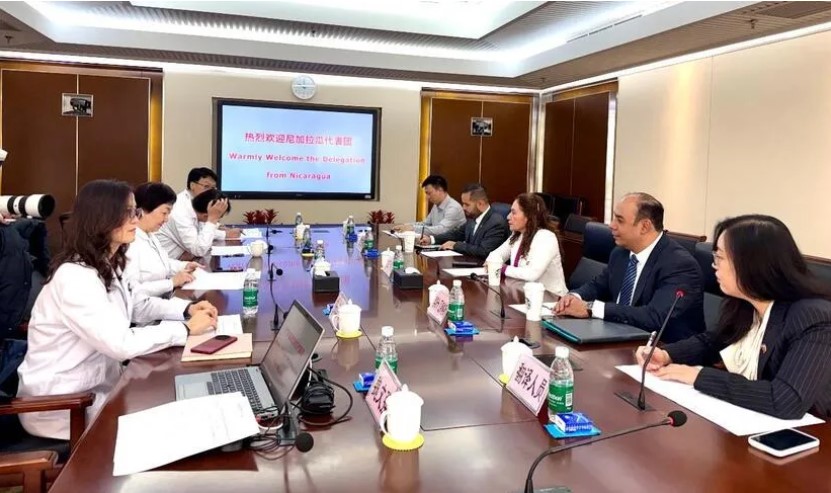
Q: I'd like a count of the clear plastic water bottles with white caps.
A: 10